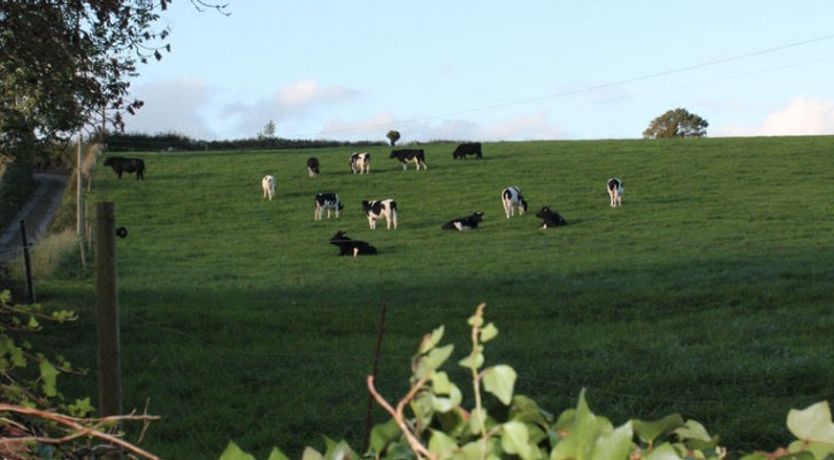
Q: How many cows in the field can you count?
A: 13